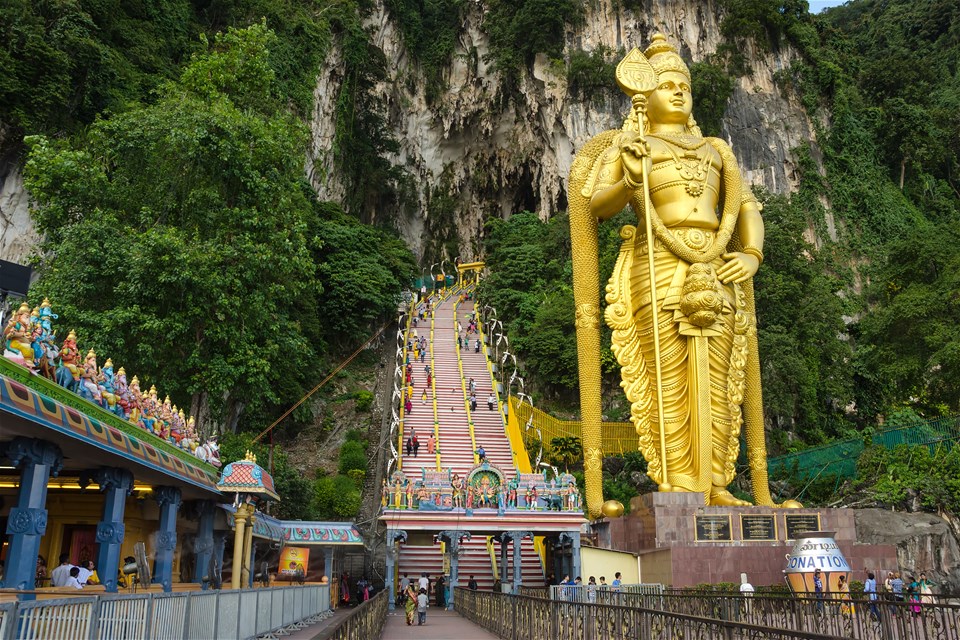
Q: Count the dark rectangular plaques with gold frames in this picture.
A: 3